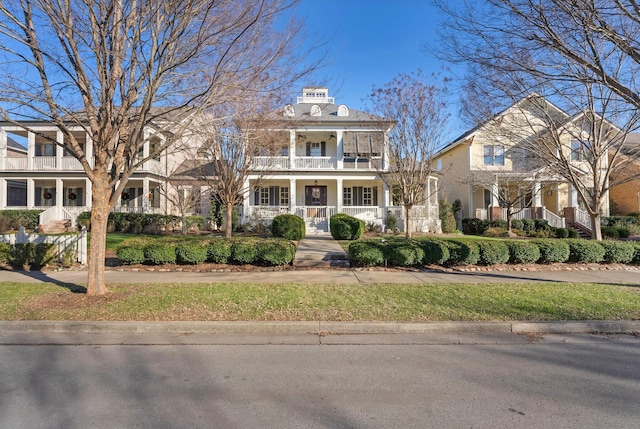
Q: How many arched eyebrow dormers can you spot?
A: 3